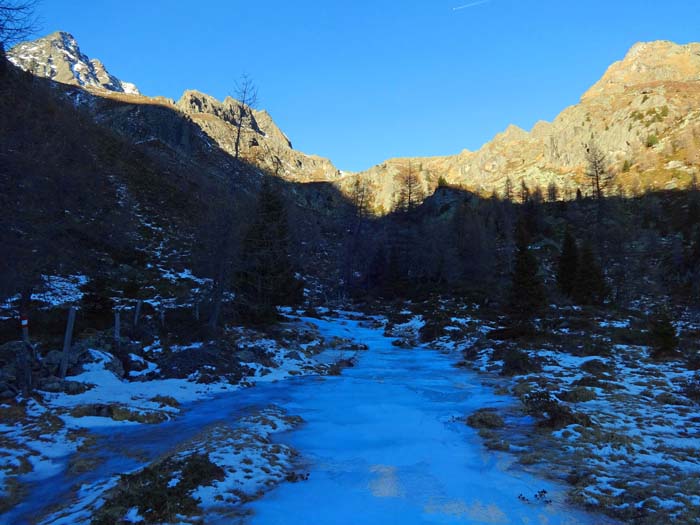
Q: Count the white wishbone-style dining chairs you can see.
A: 0